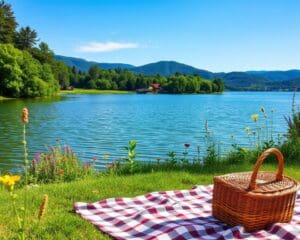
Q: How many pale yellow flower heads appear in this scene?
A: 2